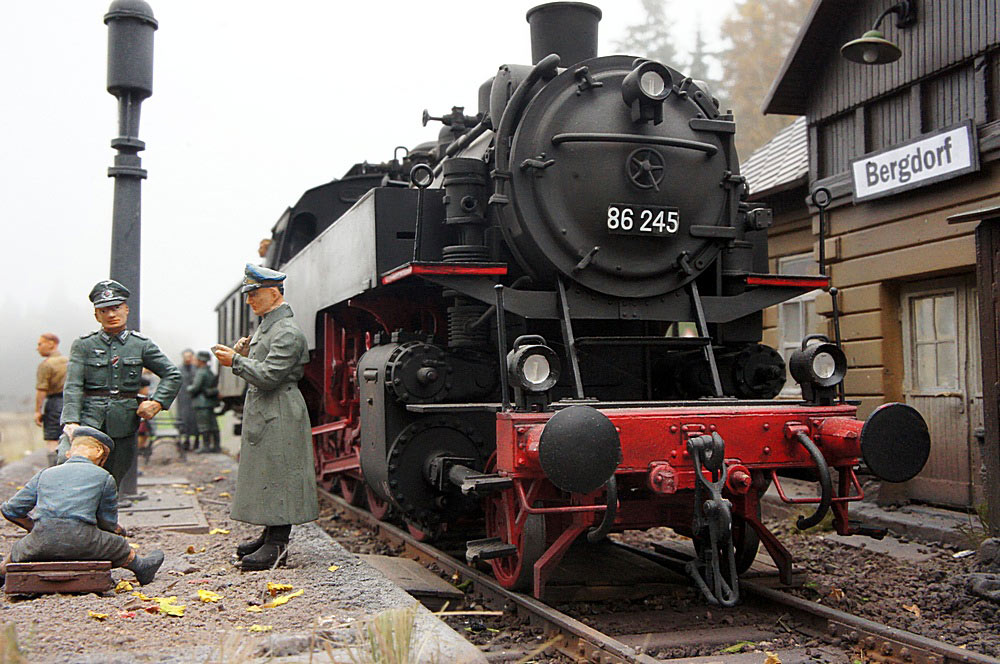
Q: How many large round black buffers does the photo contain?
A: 2